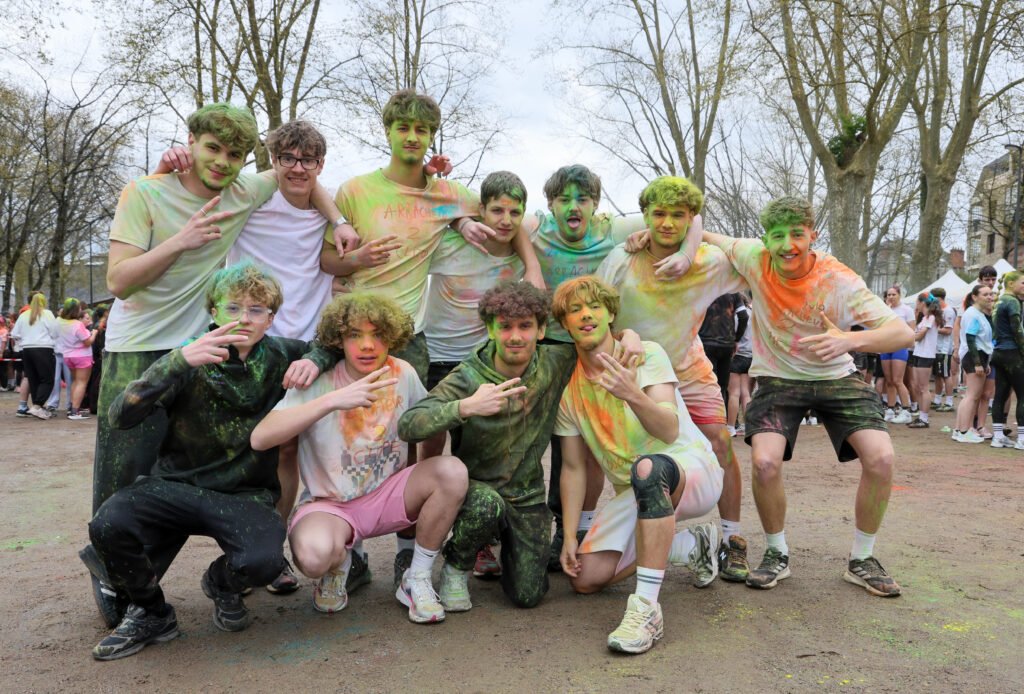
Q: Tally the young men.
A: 11